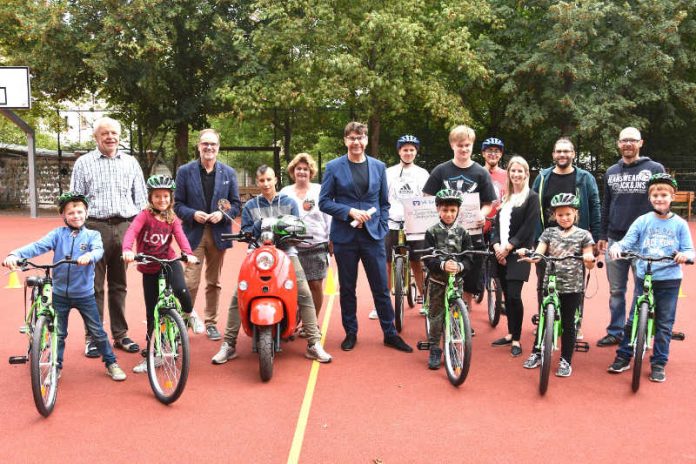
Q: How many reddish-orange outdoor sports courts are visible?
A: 1